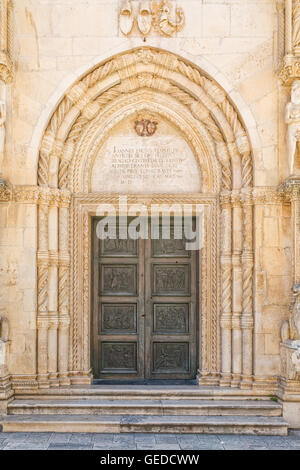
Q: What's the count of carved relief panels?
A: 8